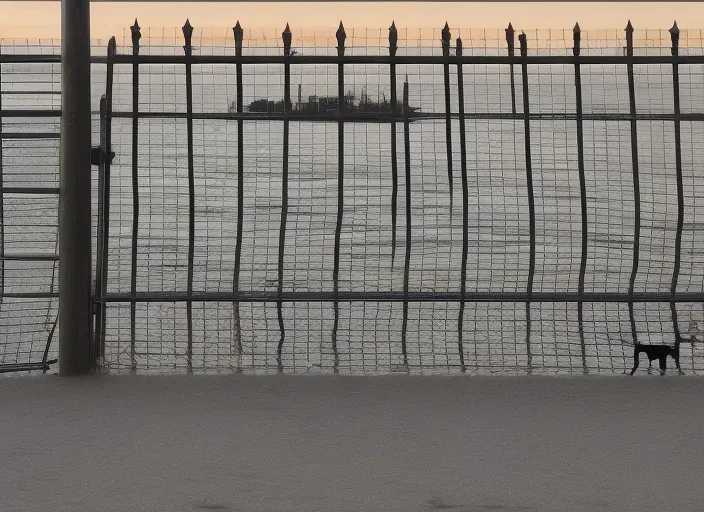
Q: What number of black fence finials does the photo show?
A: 11